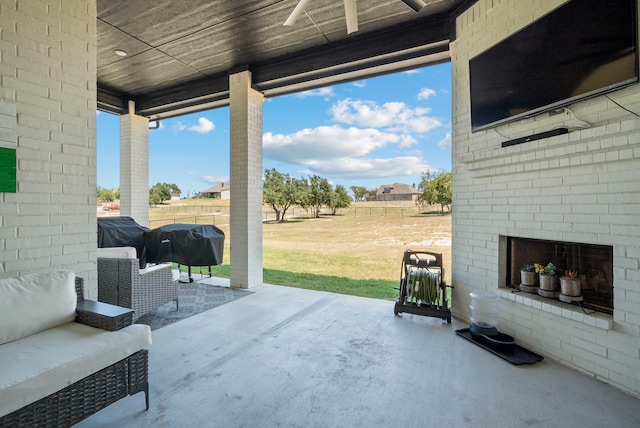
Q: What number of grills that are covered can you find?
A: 2